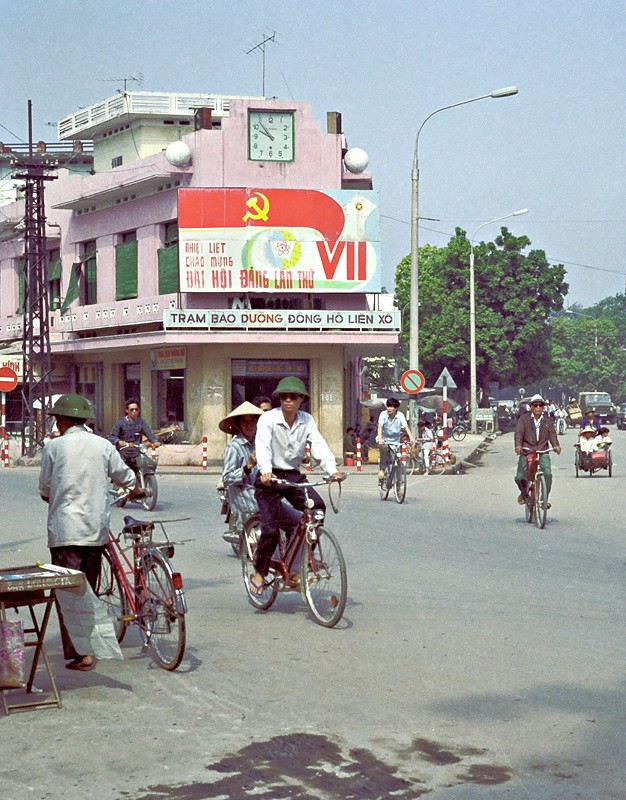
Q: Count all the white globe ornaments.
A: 2